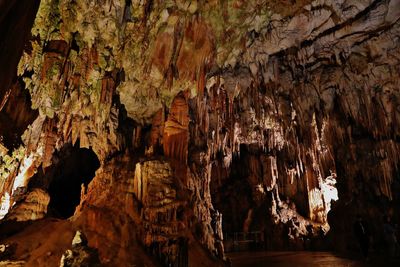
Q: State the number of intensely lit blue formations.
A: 0